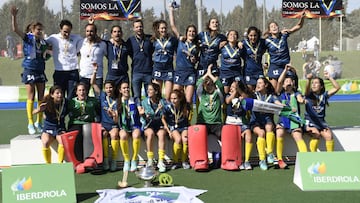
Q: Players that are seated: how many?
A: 11